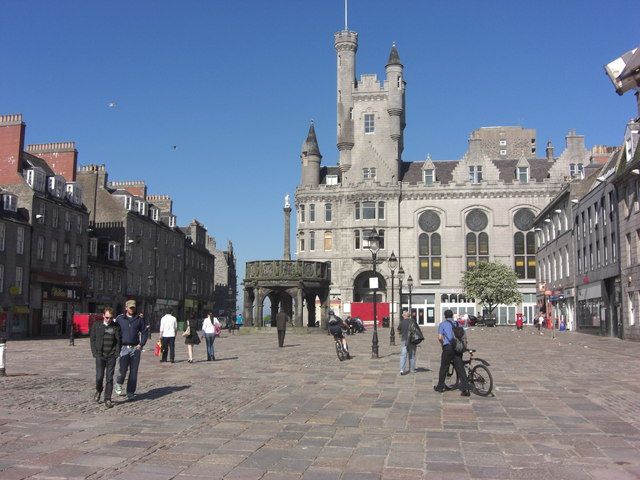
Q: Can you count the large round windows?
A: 3